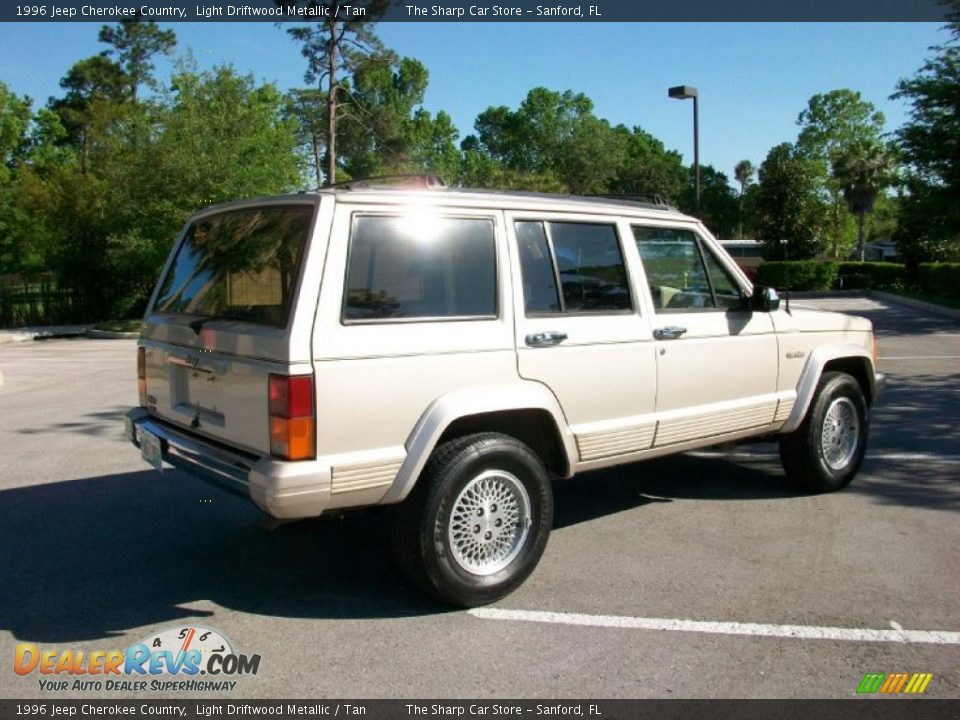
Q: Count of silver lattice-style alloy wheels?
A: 2